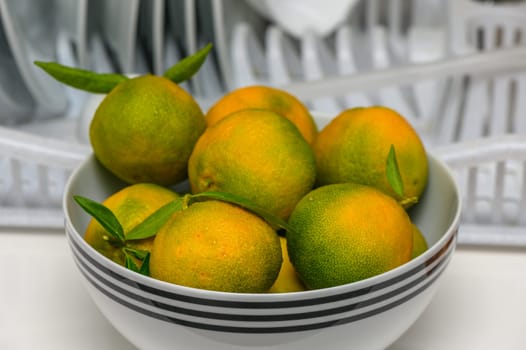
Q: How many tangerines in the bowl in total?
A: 9